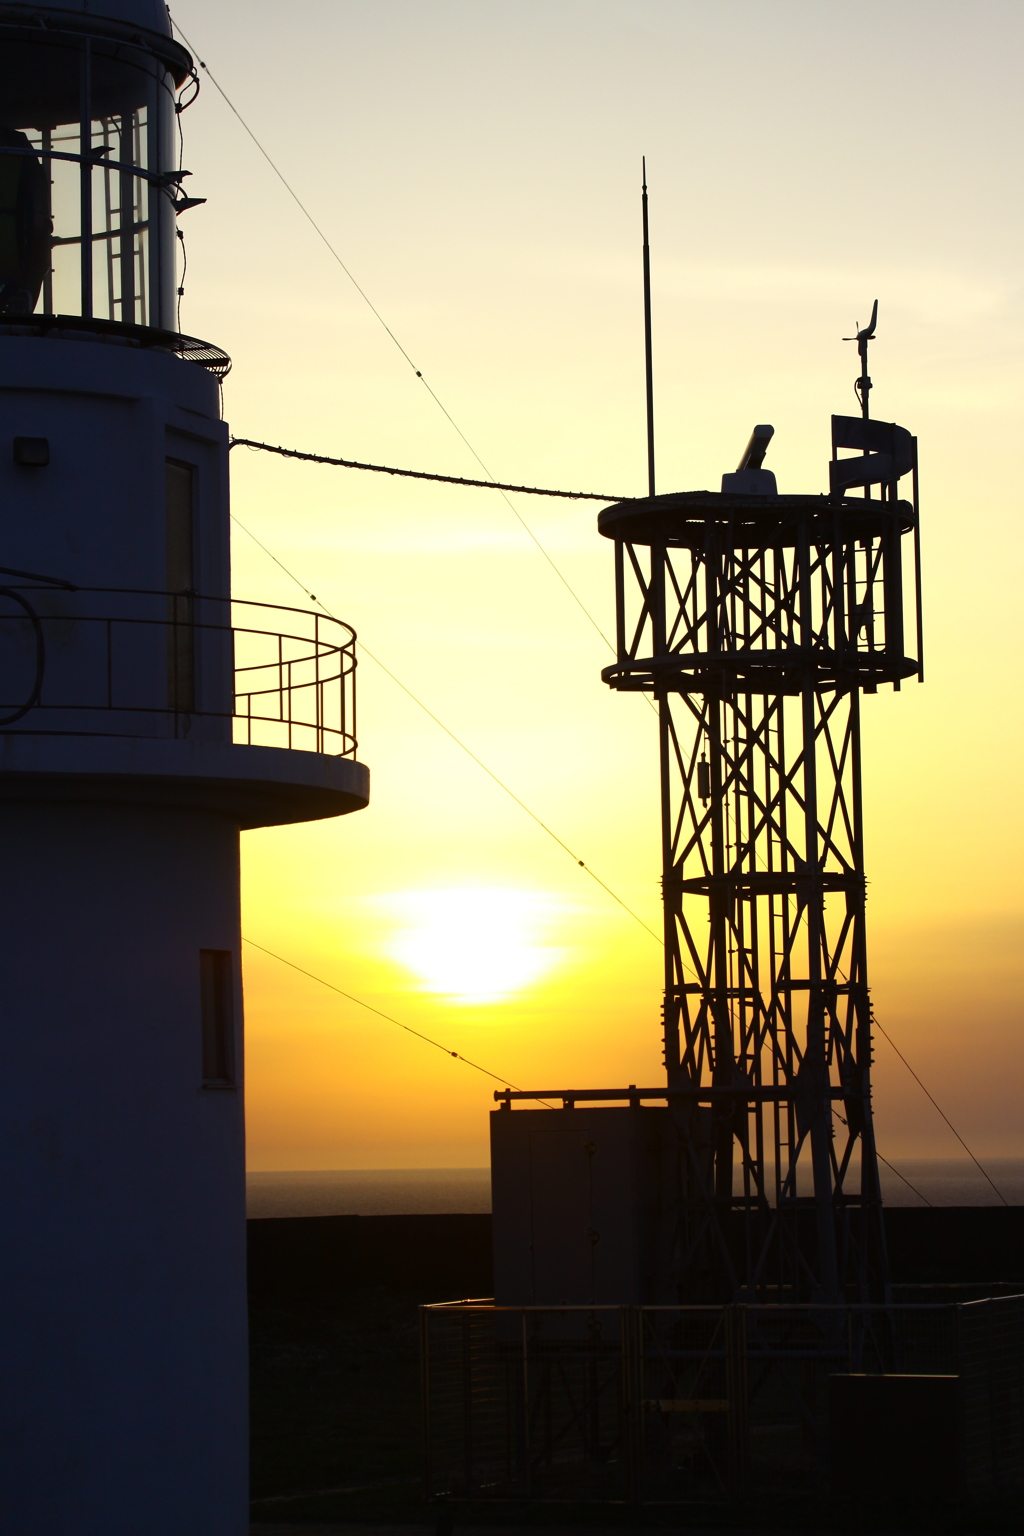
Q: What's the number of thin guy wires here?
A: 3